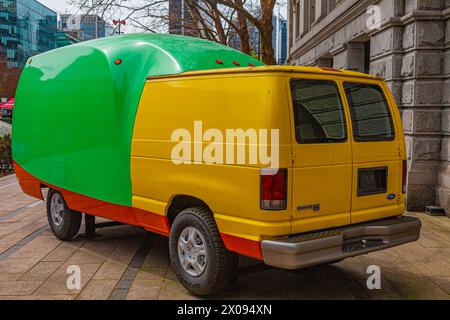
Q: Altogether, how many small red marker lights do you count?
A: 4